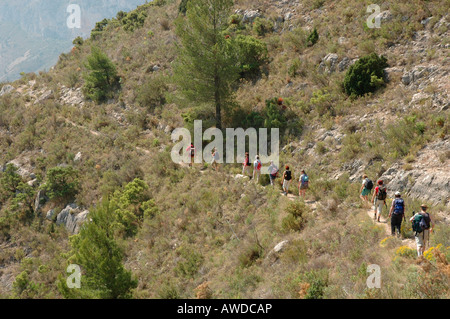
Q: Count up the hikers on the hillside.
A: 11